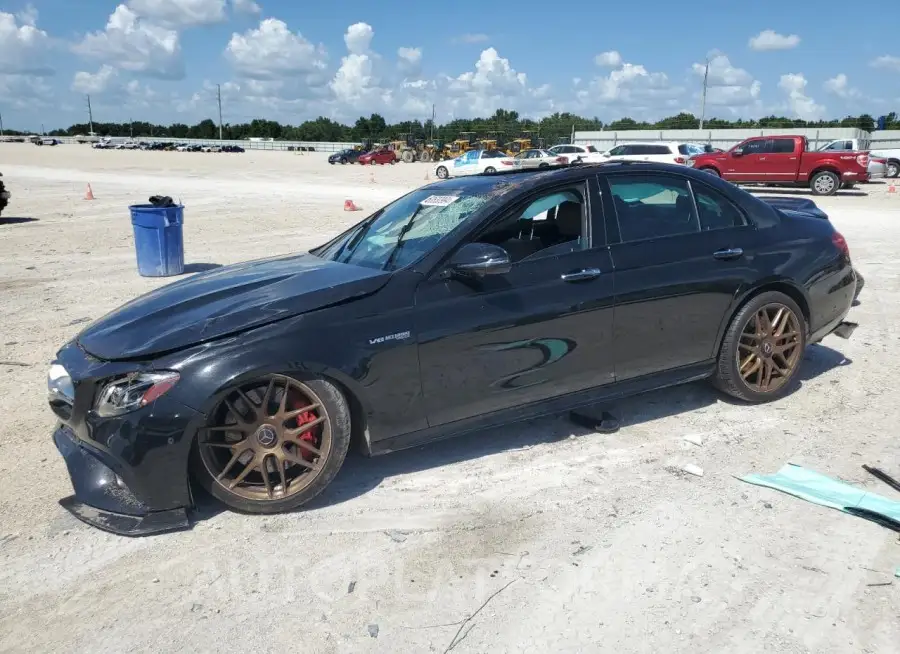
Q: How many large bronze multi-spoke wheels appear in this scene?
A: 2